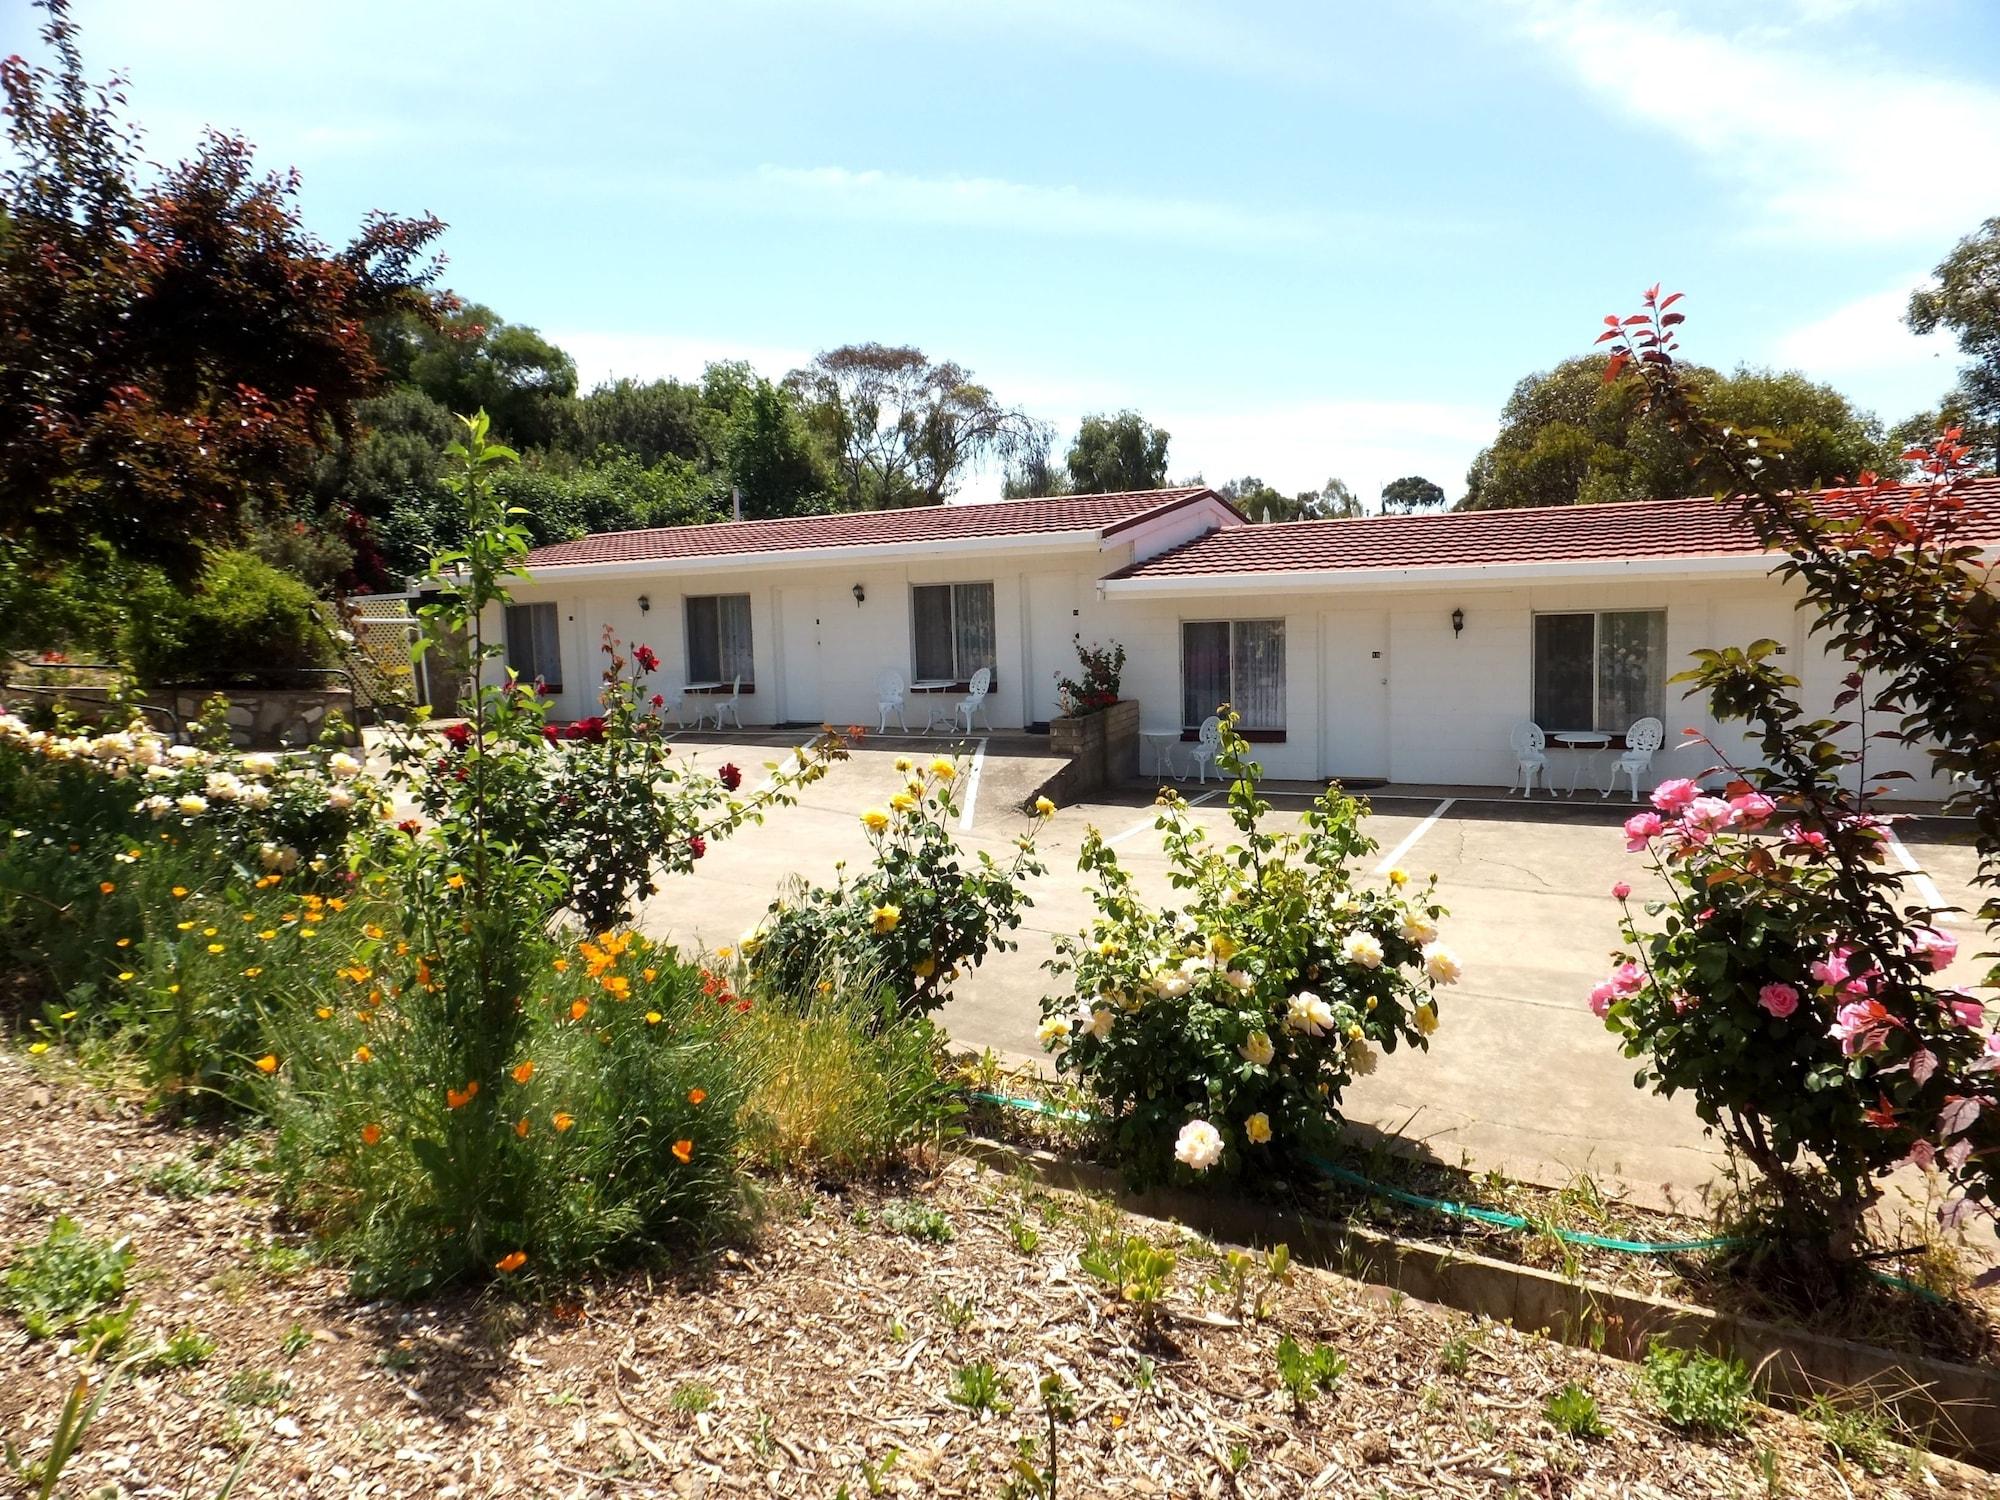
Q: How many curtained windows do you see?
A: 5